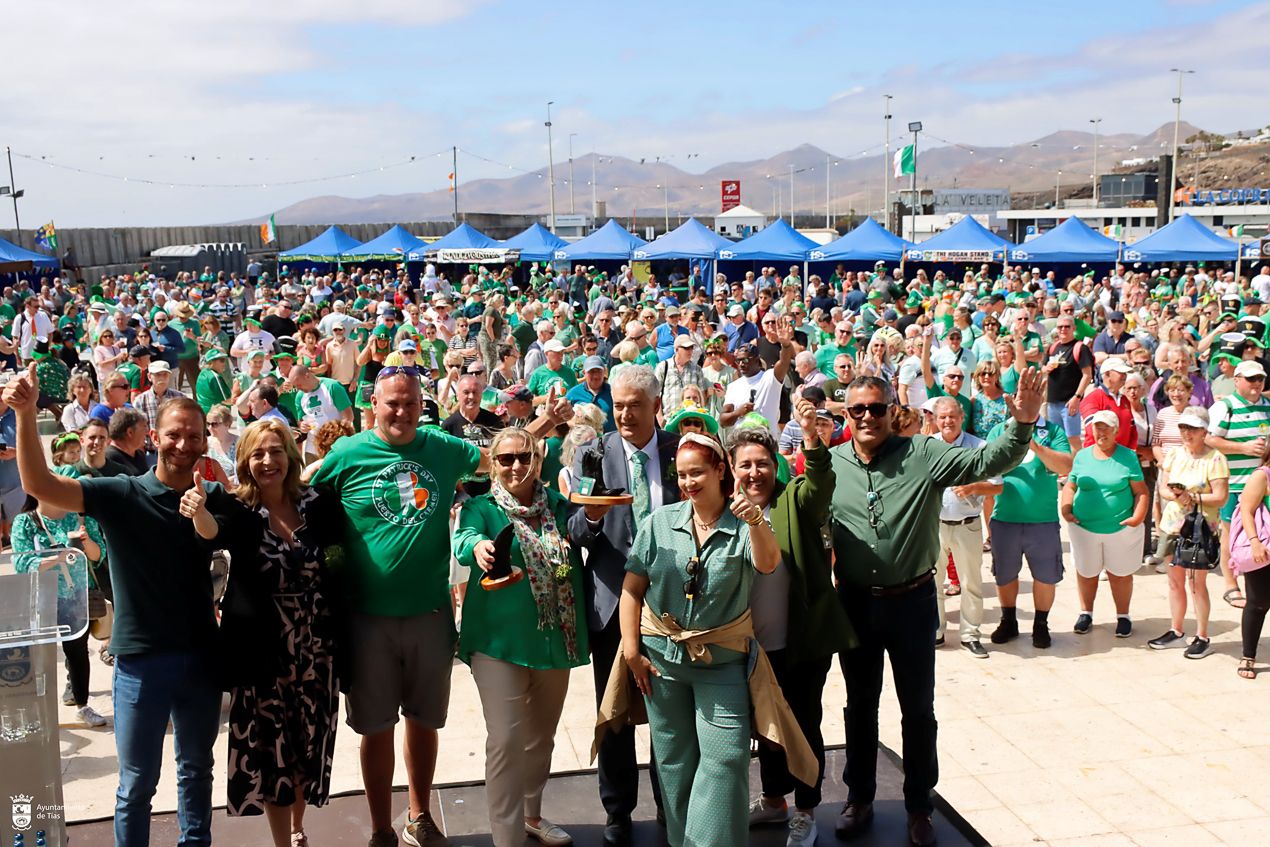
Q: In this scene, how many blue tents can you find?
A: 13